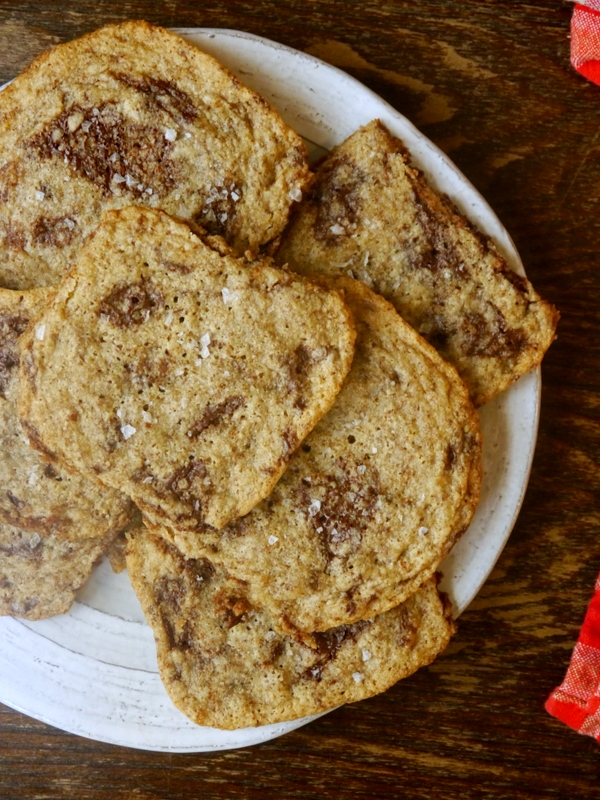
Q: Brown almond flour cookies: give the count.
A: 7